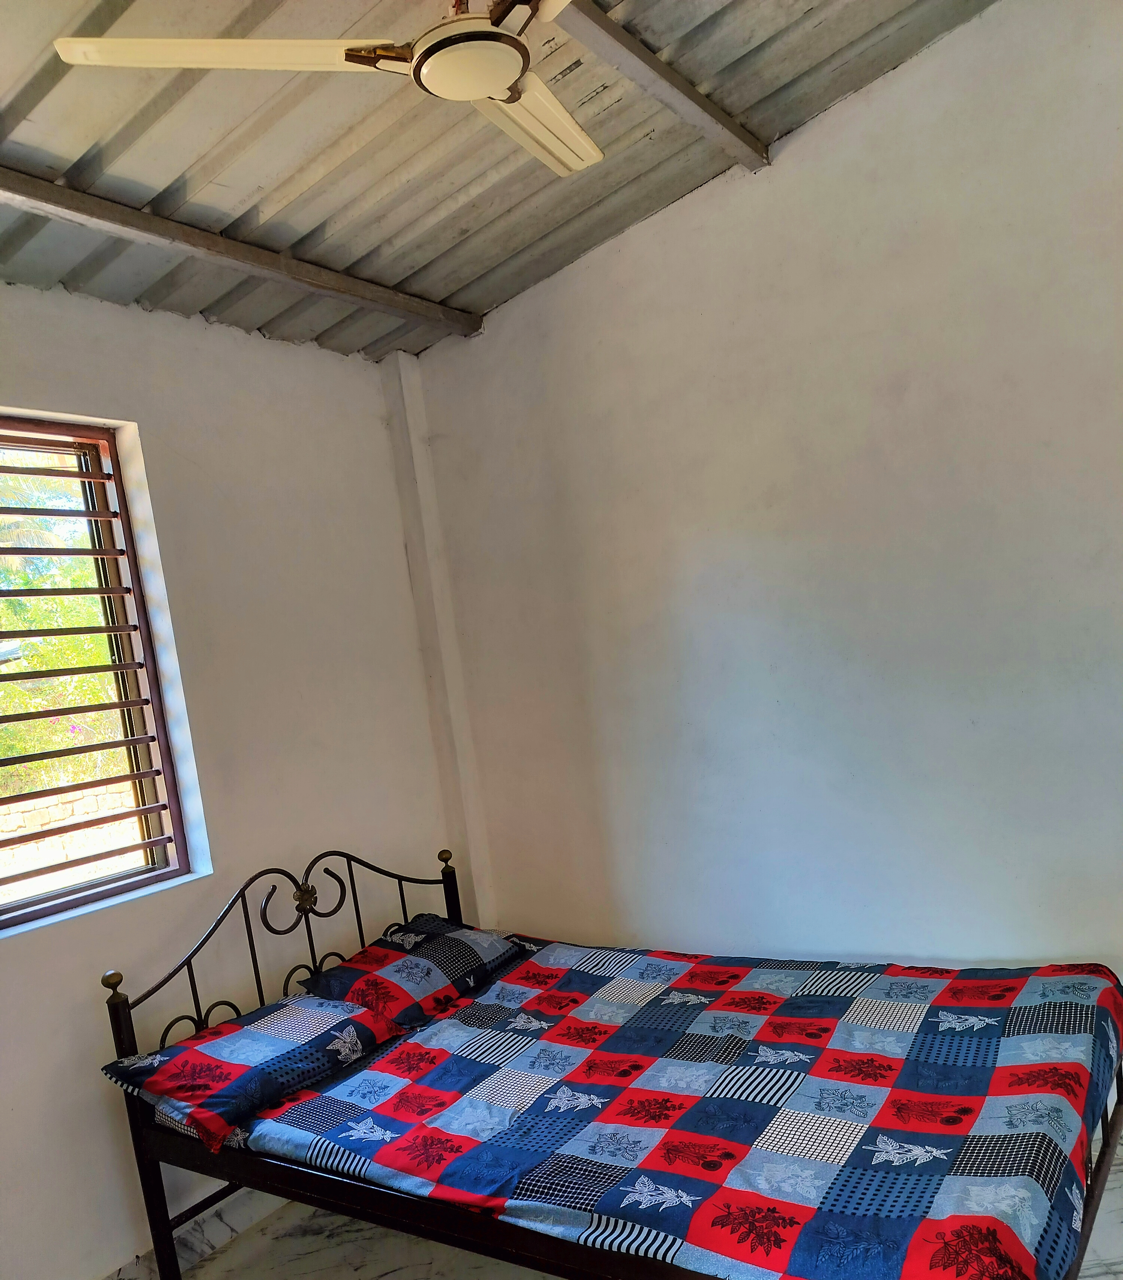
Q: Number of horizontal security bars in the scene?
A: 11